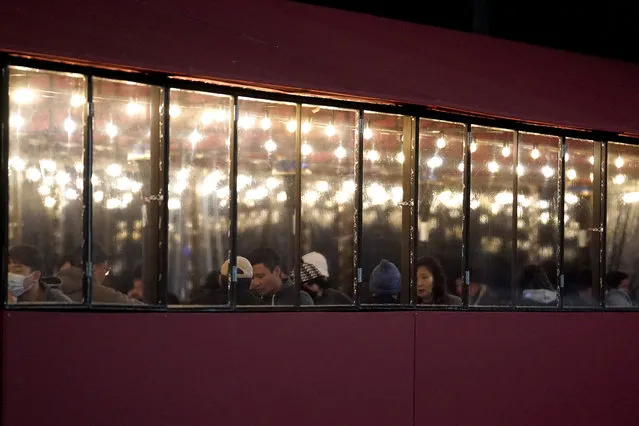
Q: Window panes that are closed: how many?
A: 11